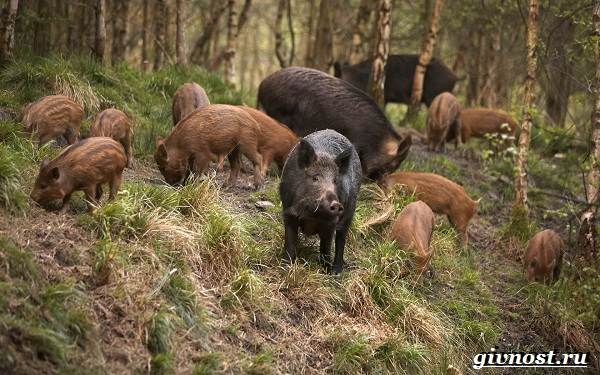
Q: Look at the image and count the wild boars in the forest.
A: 14